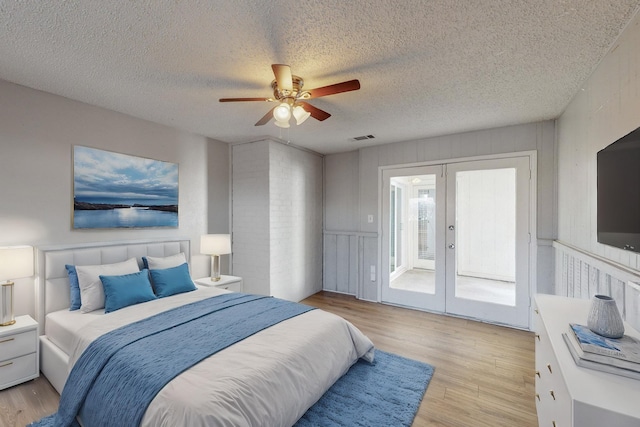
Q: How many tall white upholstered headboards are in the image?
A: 1